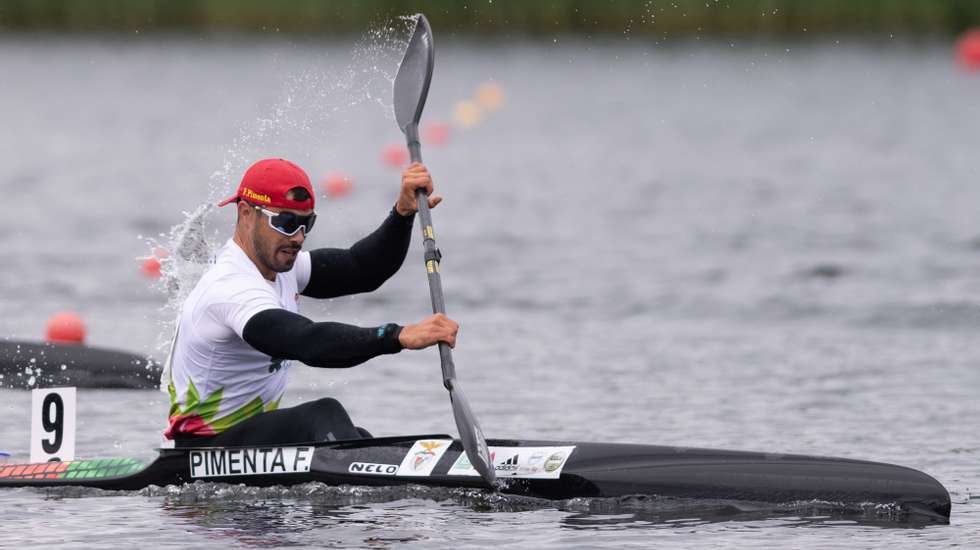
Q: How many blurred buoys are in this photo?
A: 8